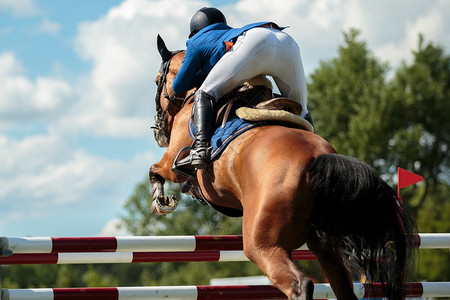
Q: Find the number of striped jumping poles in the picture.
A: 3